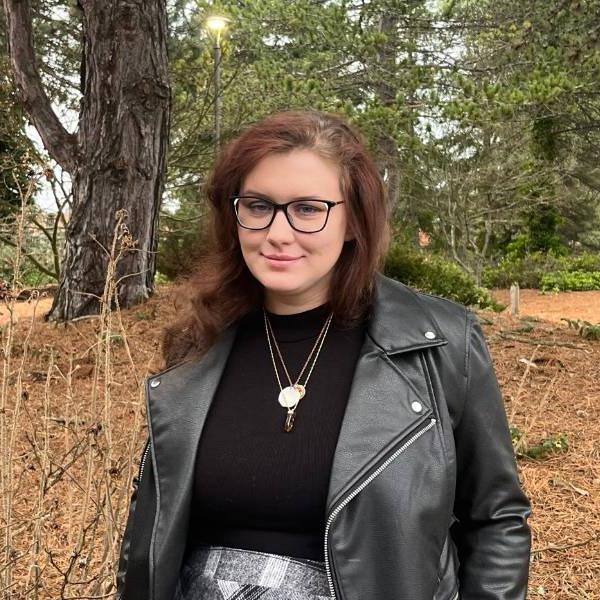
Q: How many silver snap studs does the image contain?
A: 3